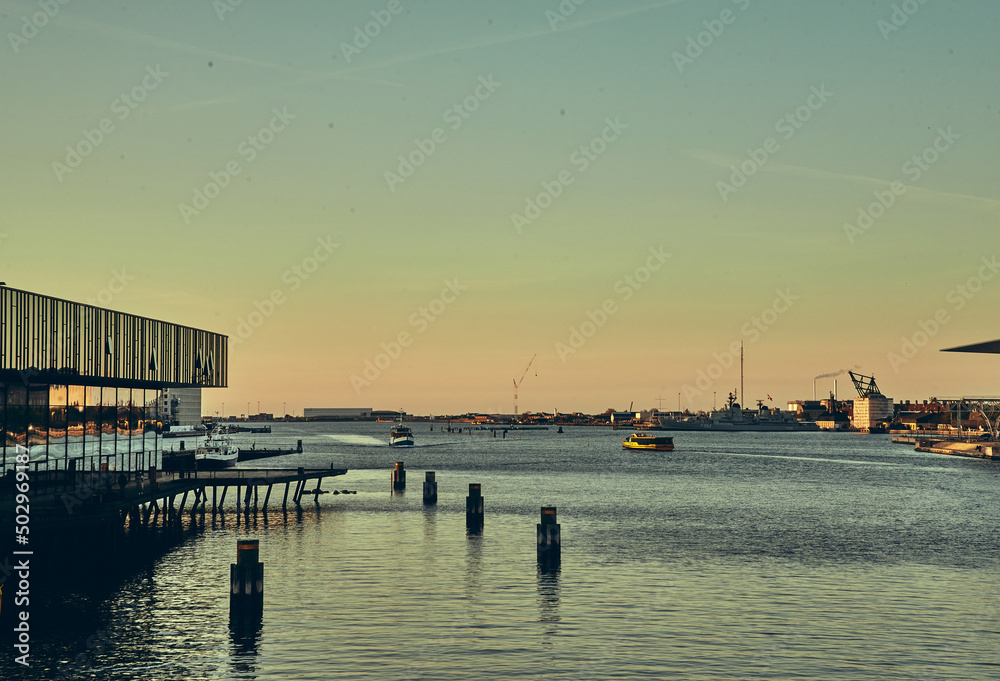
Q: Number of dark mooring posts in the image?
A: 5